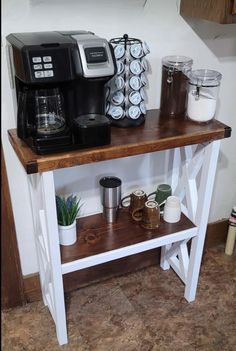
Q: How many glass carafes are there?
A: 1